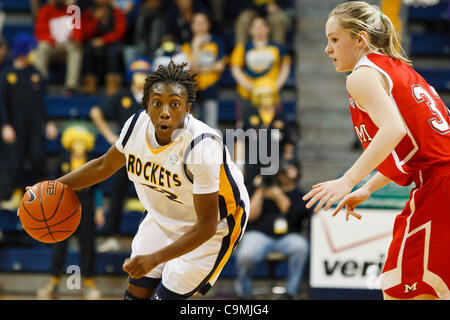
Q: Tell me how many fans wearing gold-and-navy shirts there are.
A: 2